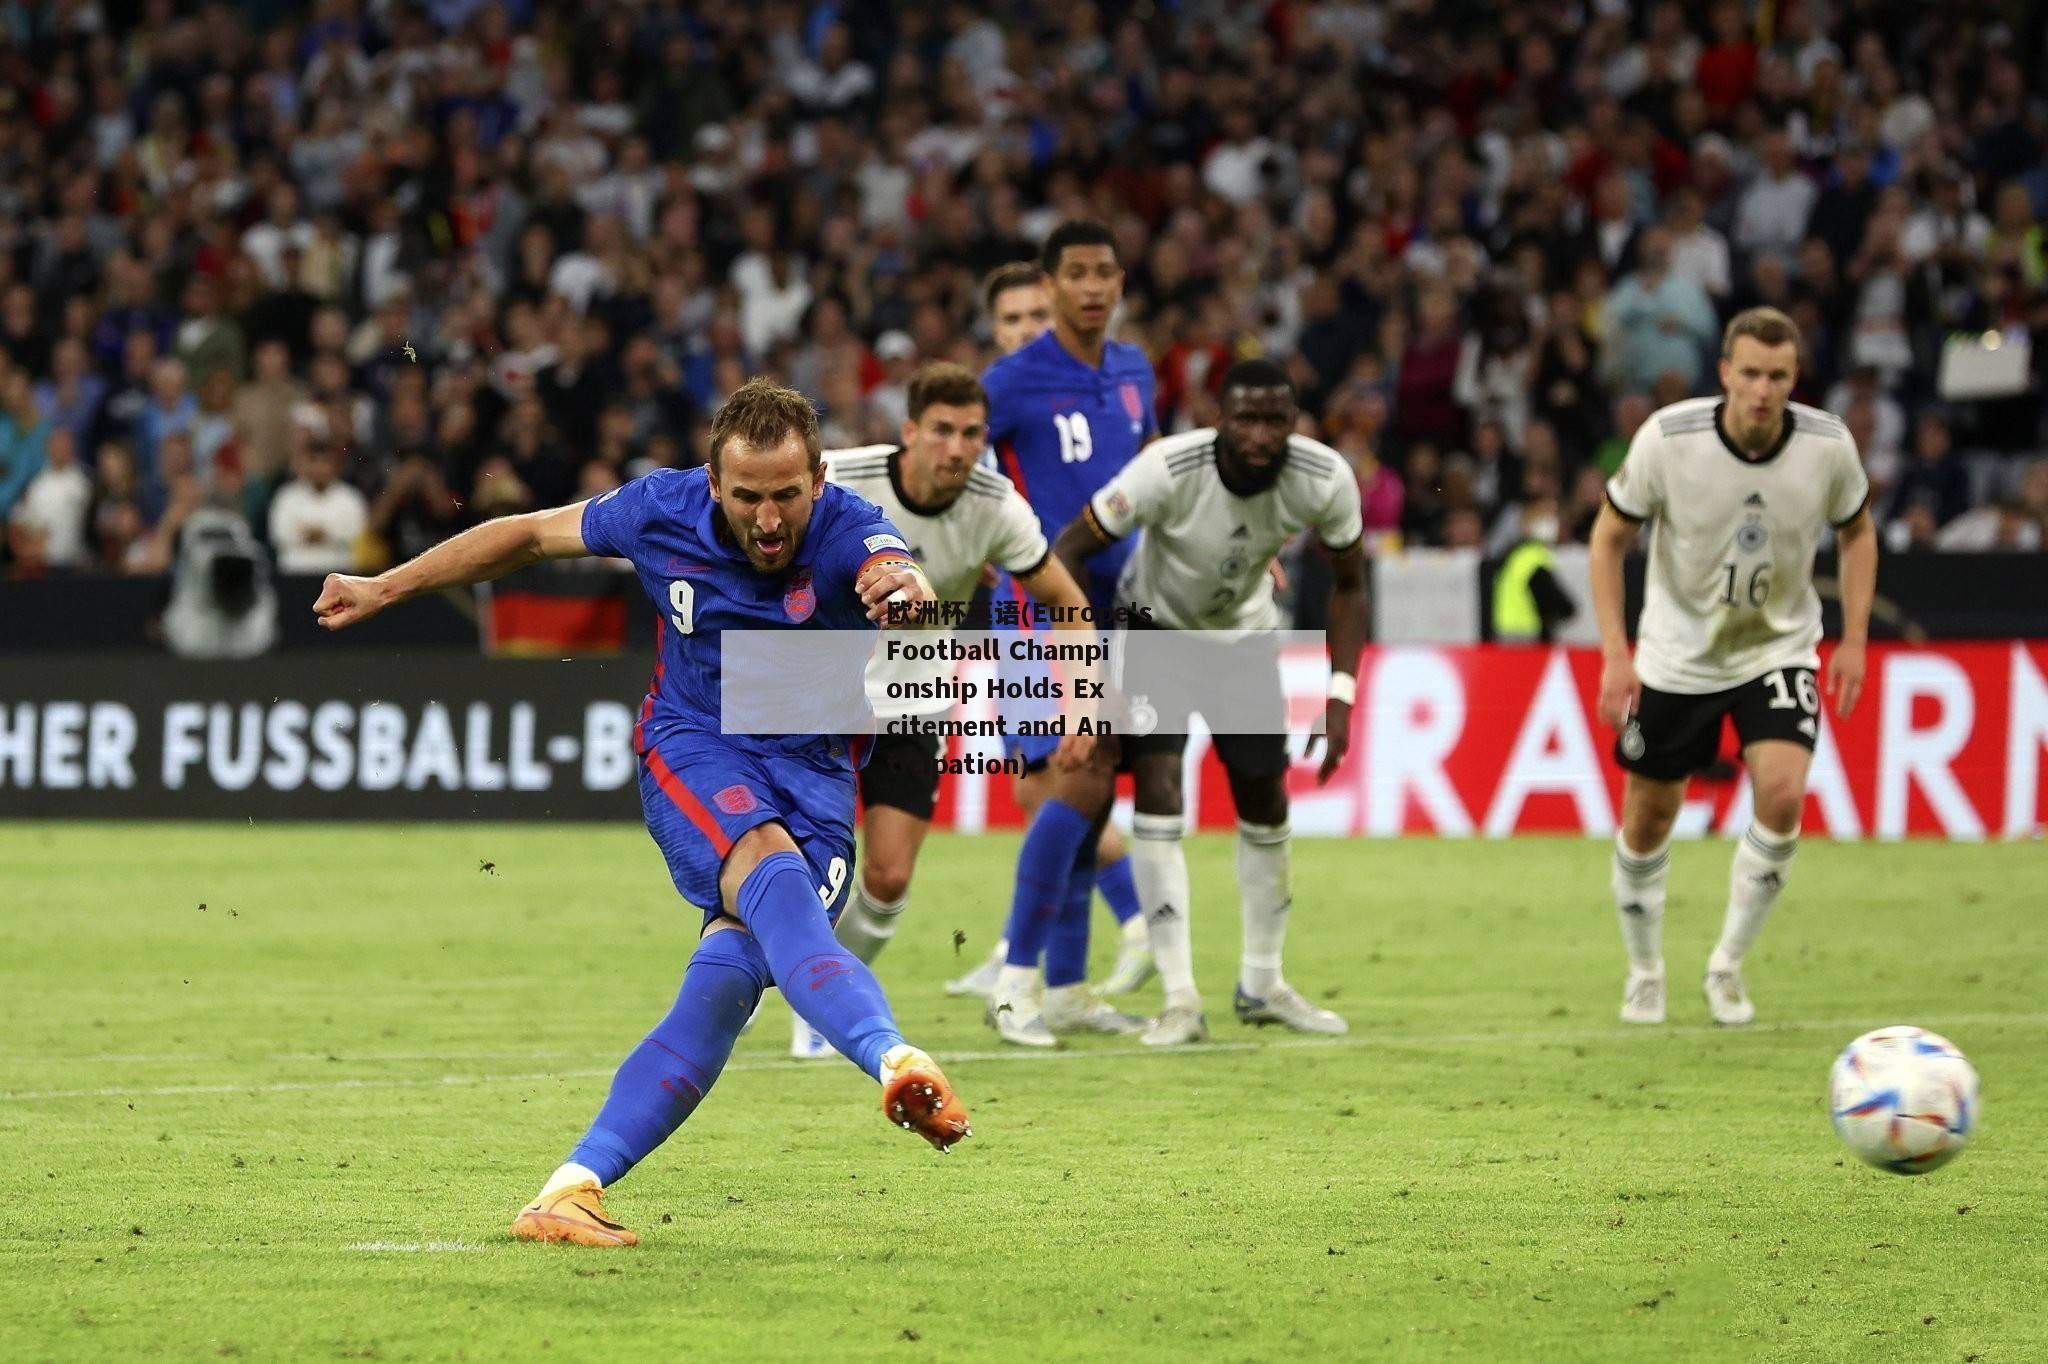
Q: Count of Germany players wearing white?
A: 3